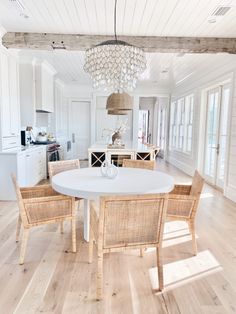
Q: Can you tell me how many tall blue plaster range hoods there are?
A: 0